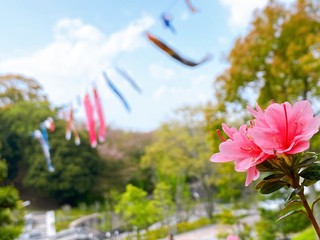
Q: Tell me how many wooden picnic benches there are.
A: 0